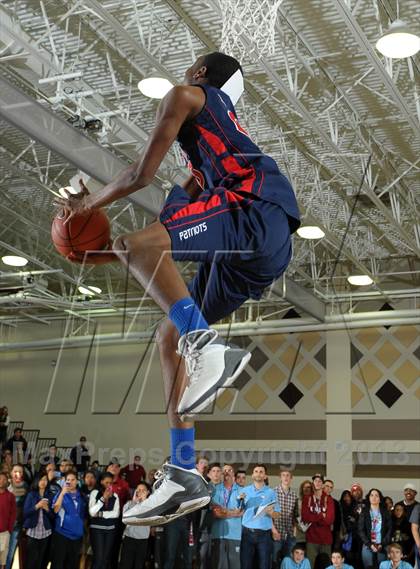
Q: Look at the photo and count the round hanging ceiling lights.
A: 7